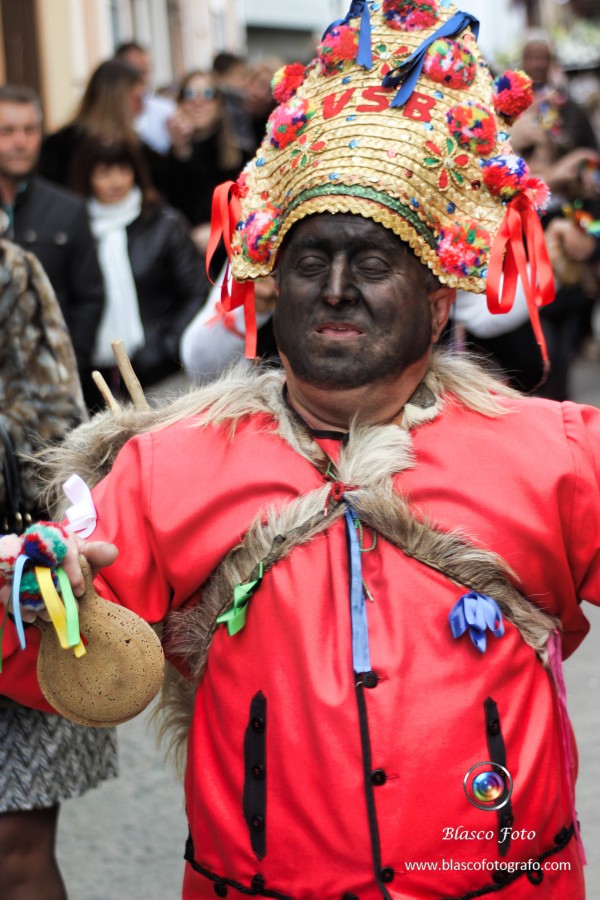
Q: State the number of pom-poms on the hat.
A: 11